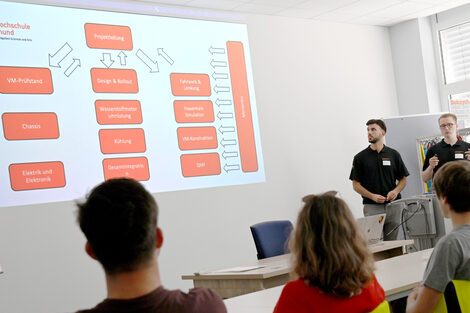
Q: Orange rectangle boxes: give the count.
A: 13